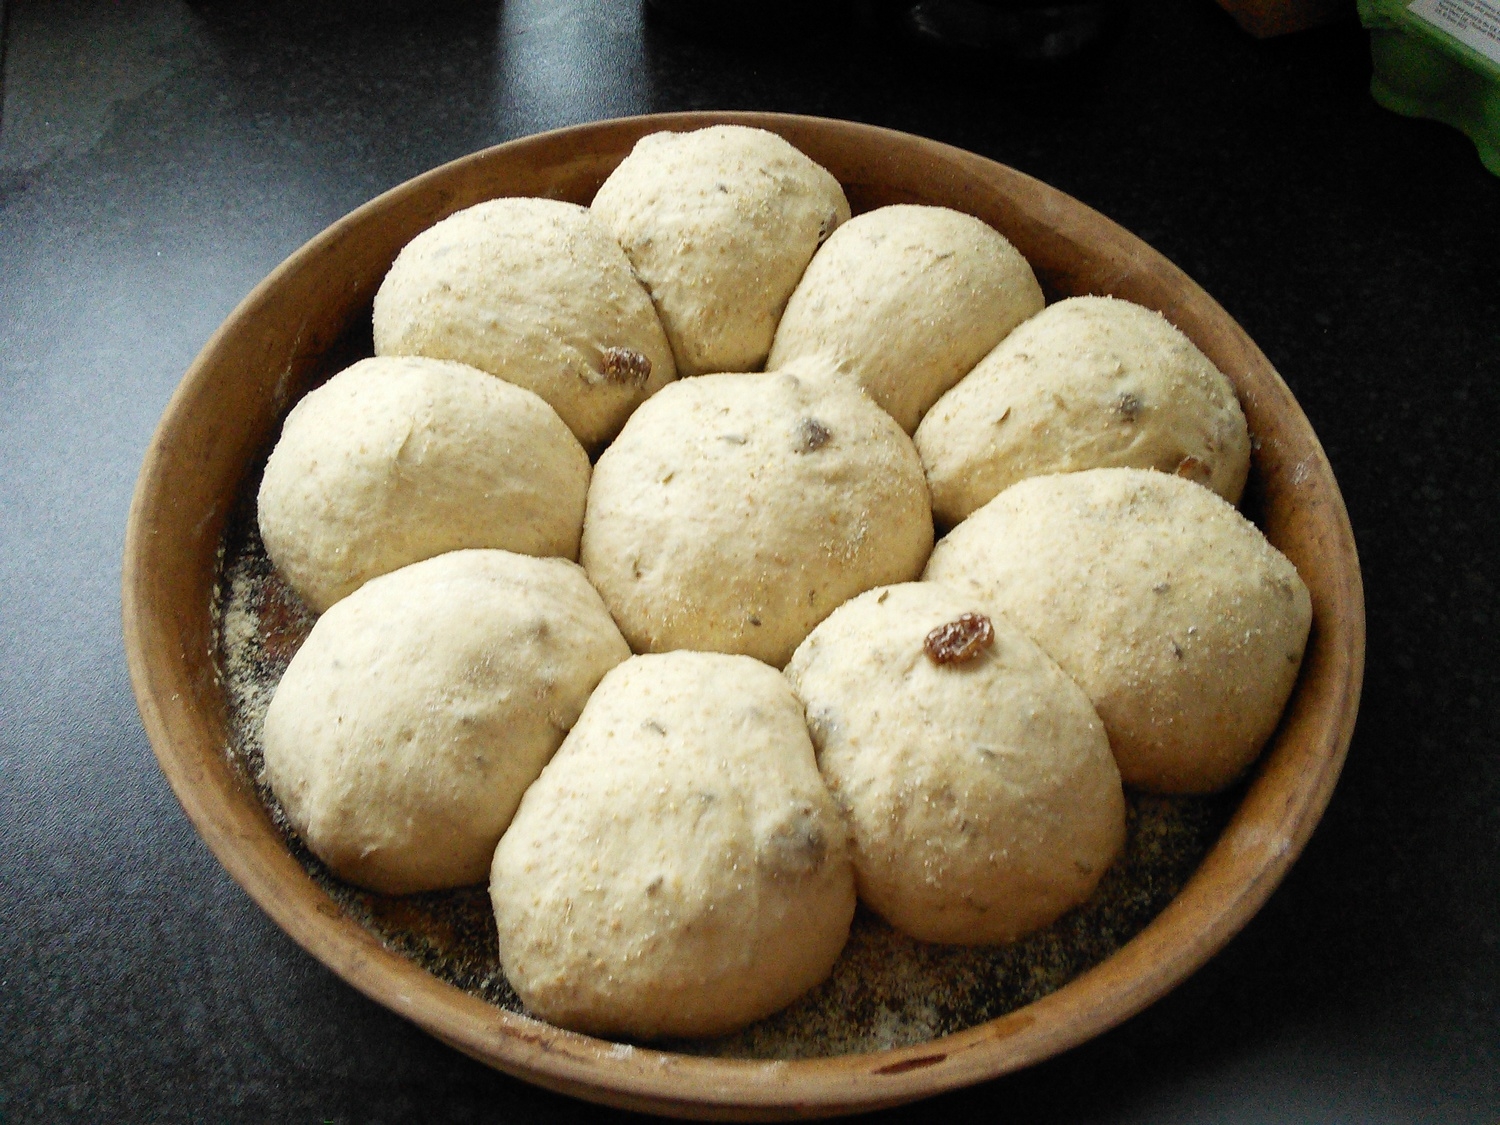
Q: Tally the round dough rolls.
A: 10